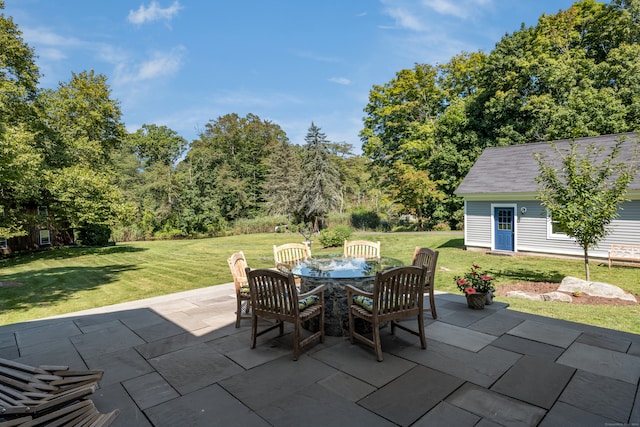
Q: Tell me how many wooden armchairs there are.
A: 6